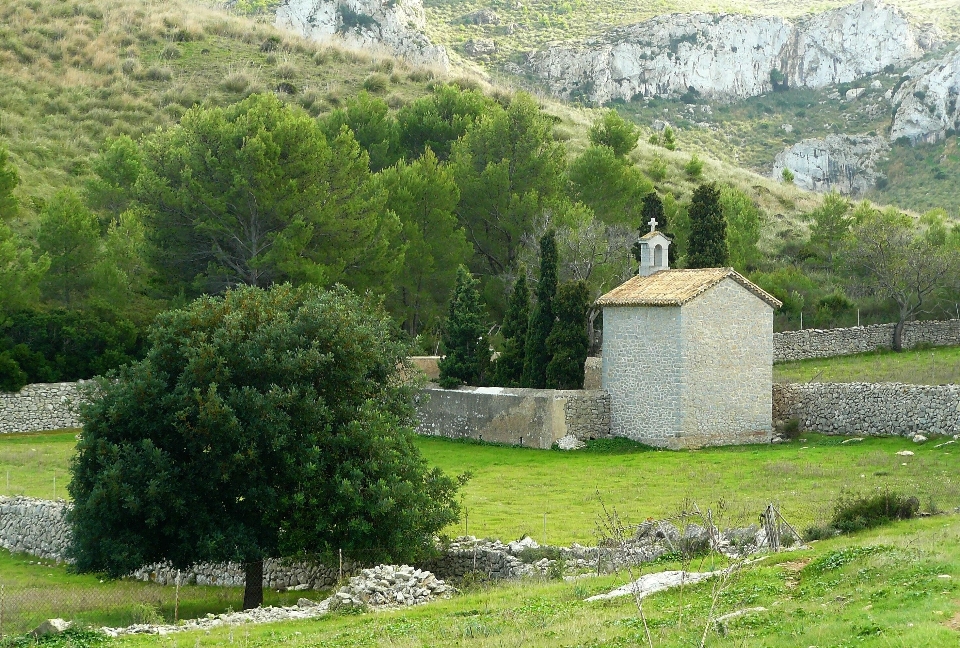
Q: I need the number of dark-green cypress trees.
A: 6